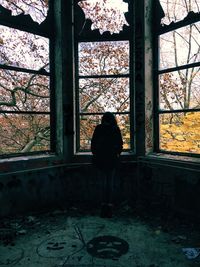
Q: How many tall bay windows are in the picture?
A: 3